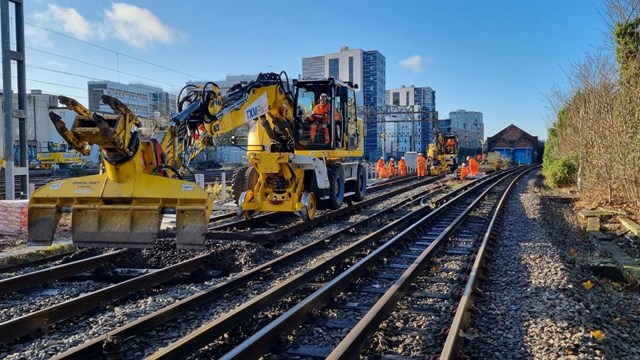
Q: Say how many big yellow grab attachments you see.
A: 1